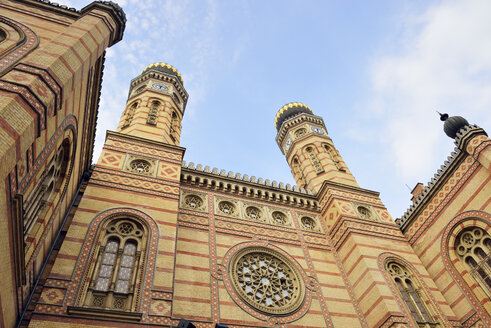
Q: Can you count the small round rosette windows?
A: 7